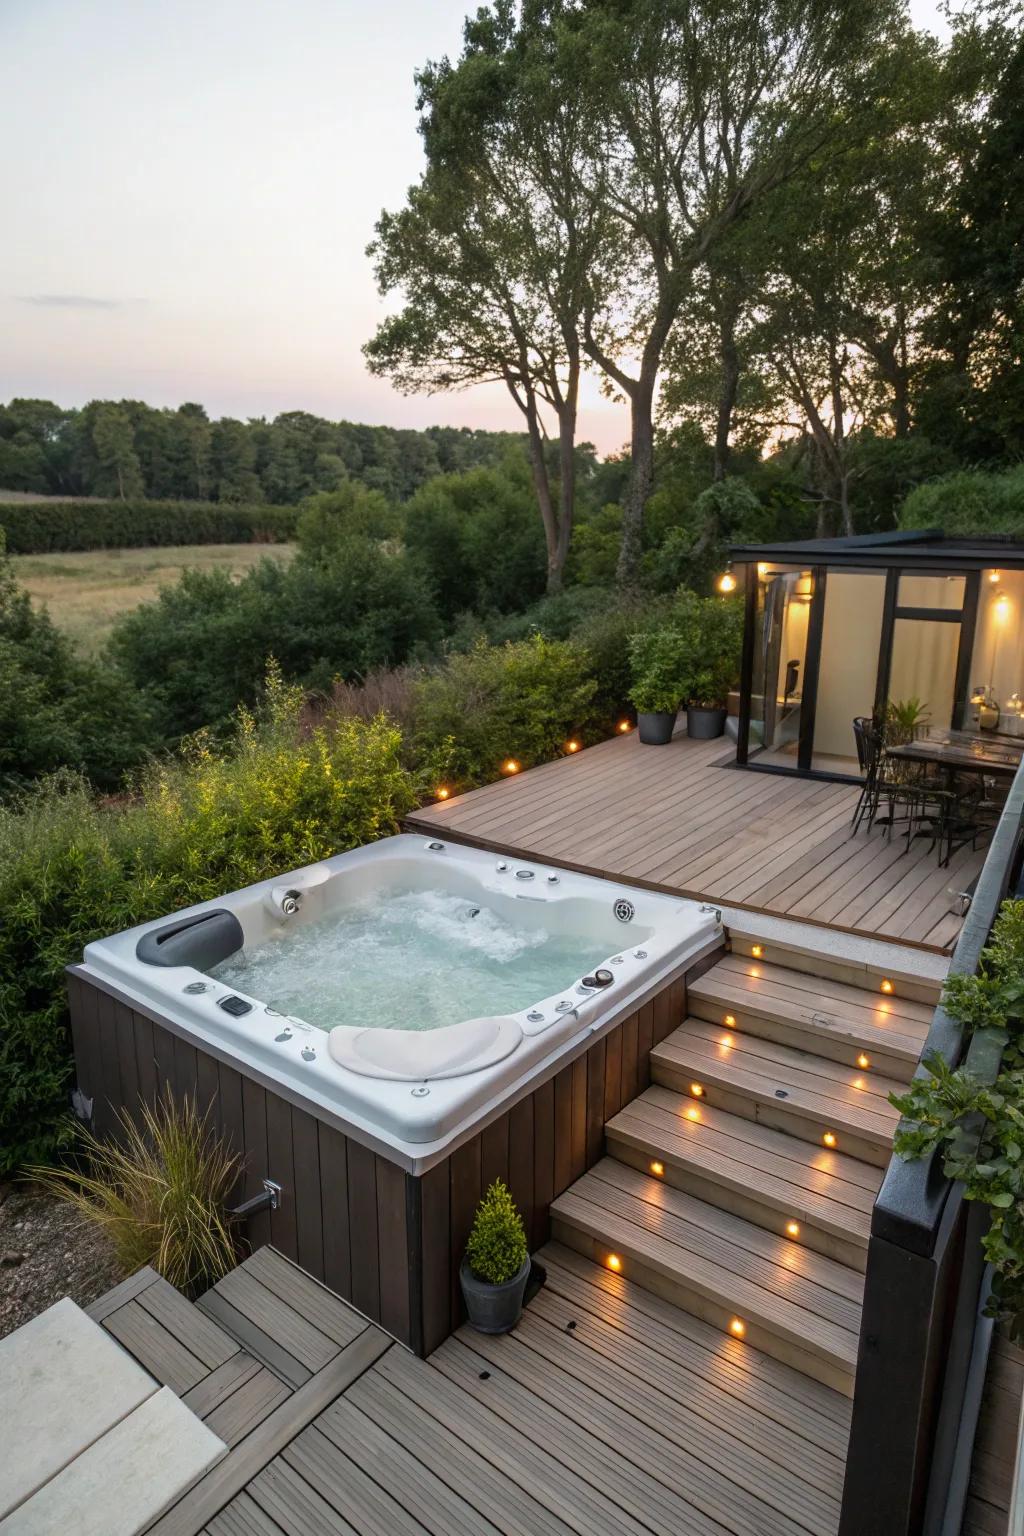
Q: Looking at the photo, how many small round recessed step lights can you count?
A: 10